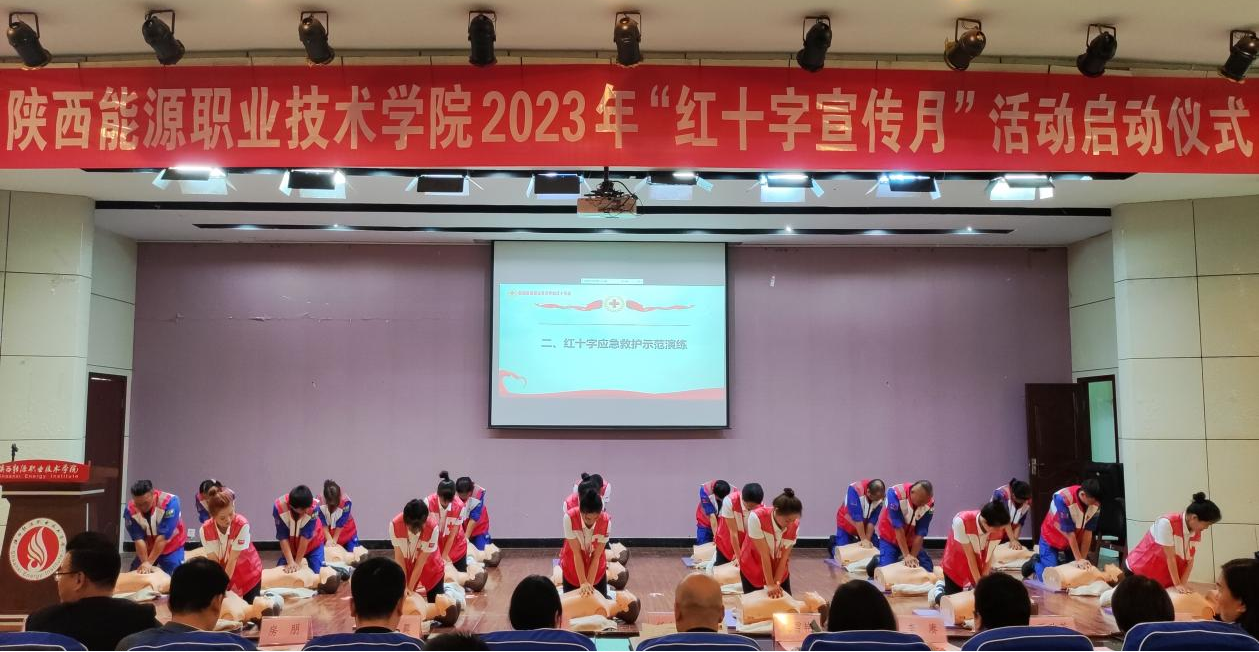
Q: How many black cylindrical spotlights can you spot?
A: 9